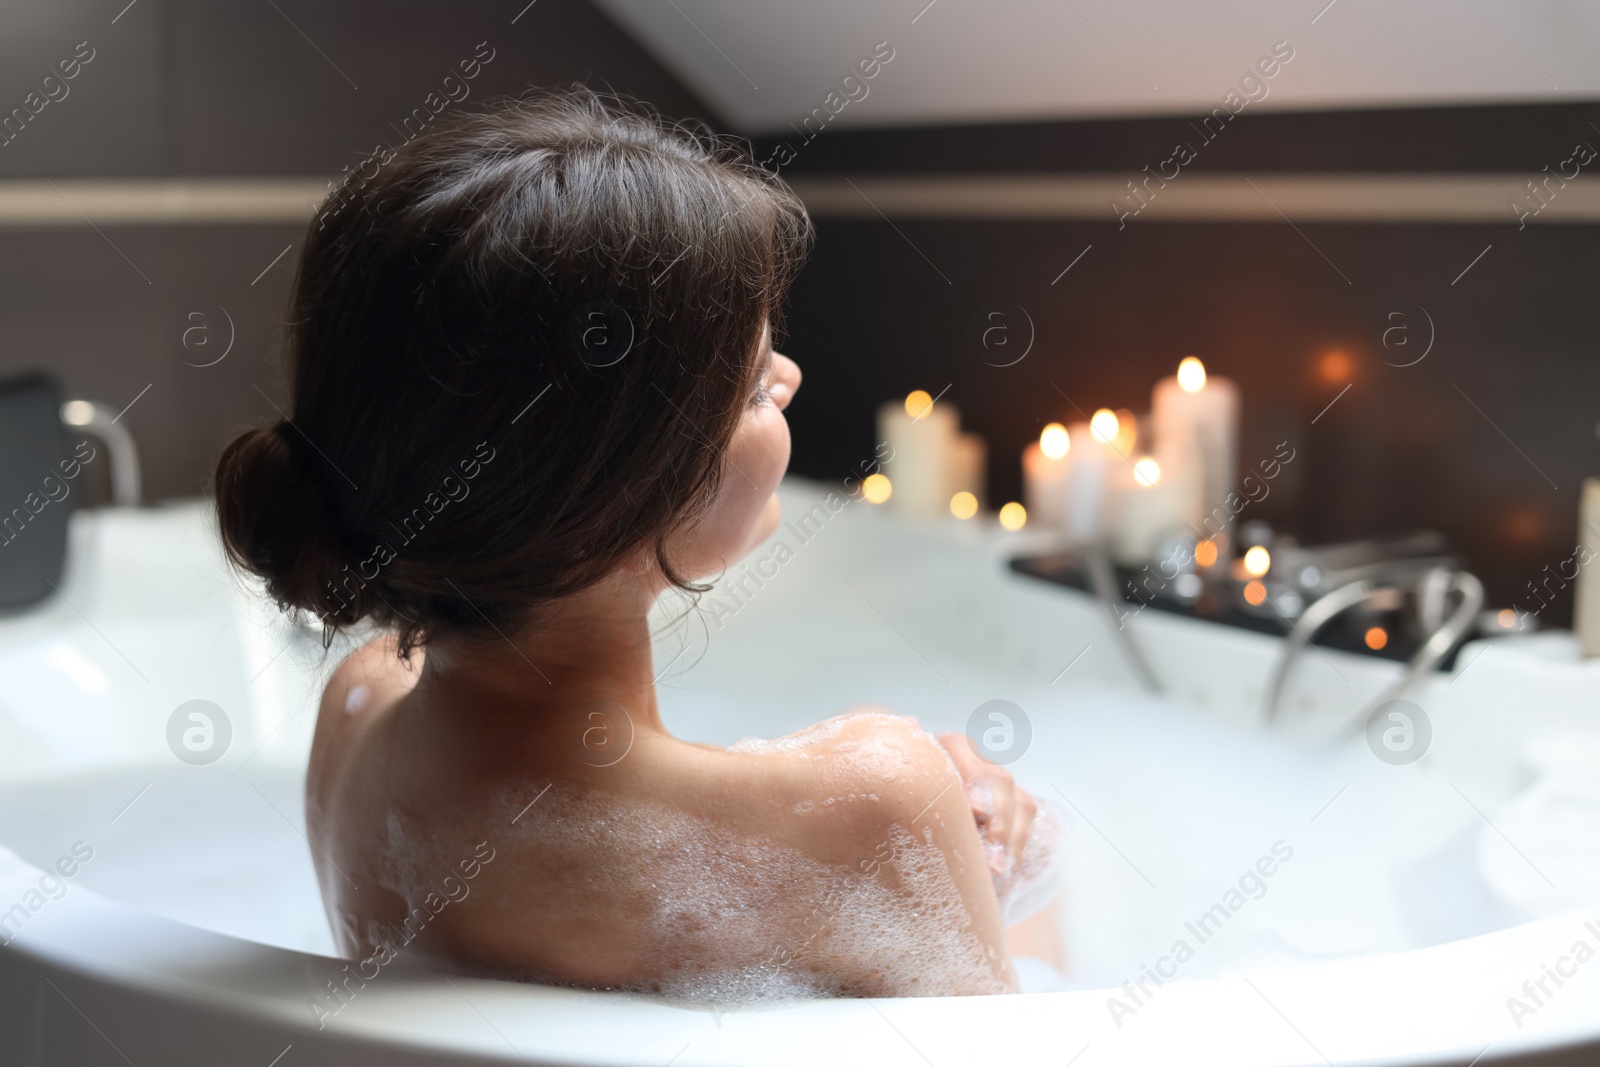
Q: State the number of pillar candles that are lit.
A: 5